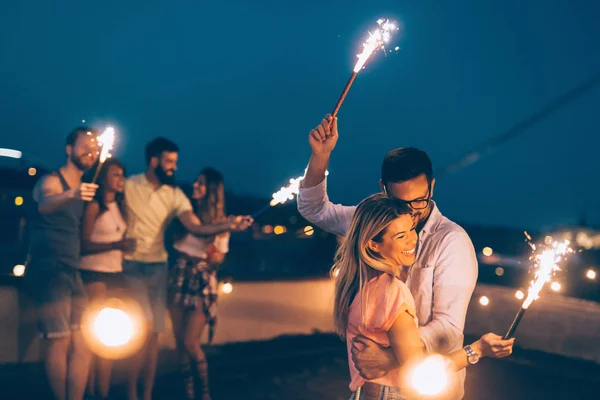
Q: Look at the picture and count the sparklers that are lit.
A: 4